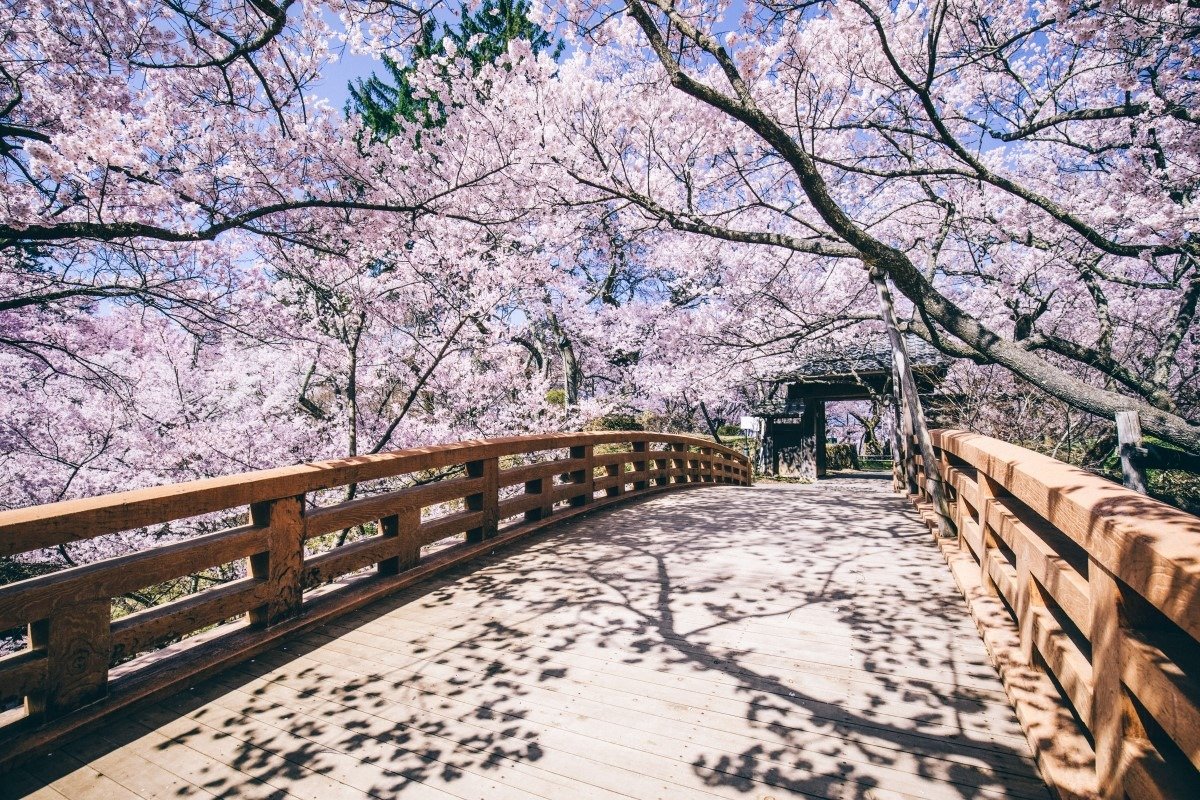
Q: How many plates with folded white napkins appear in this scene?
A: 0